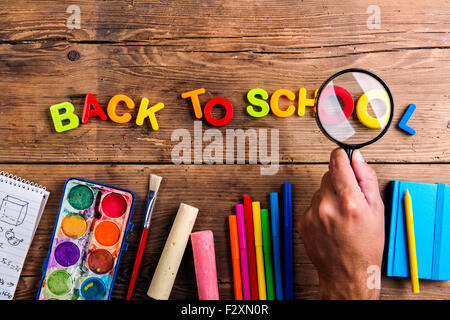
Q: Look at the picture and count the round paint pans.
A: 8